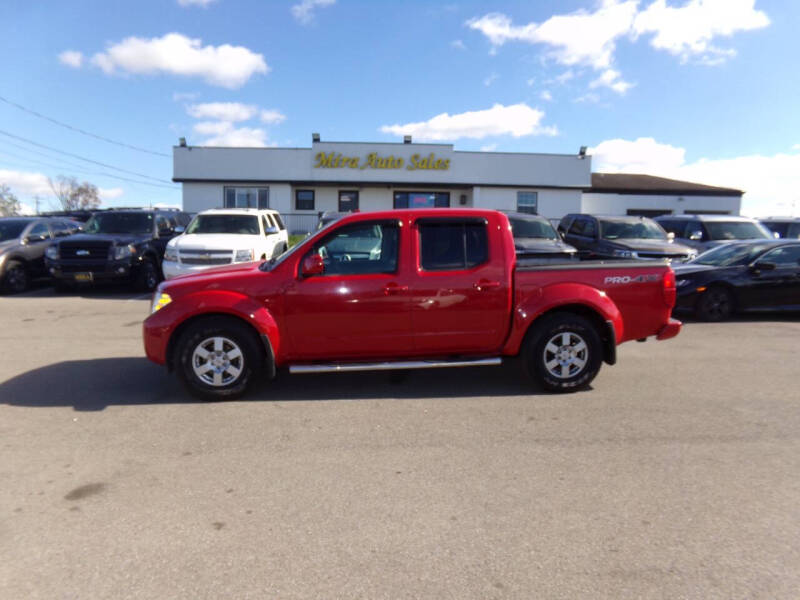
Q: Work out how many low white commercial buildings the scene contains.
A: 1